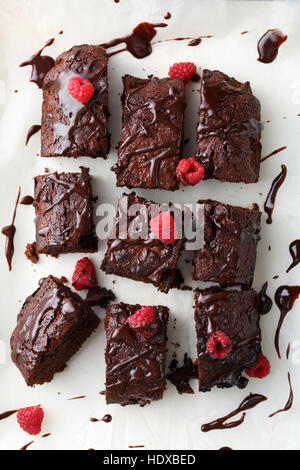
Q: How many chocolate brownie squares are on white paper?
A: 9